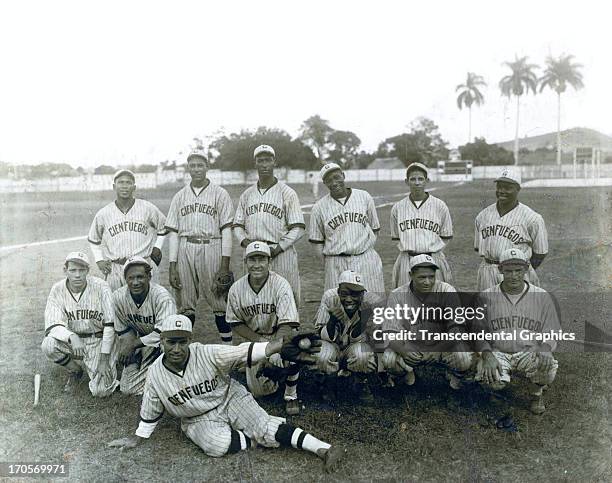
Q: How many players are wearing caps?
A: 13